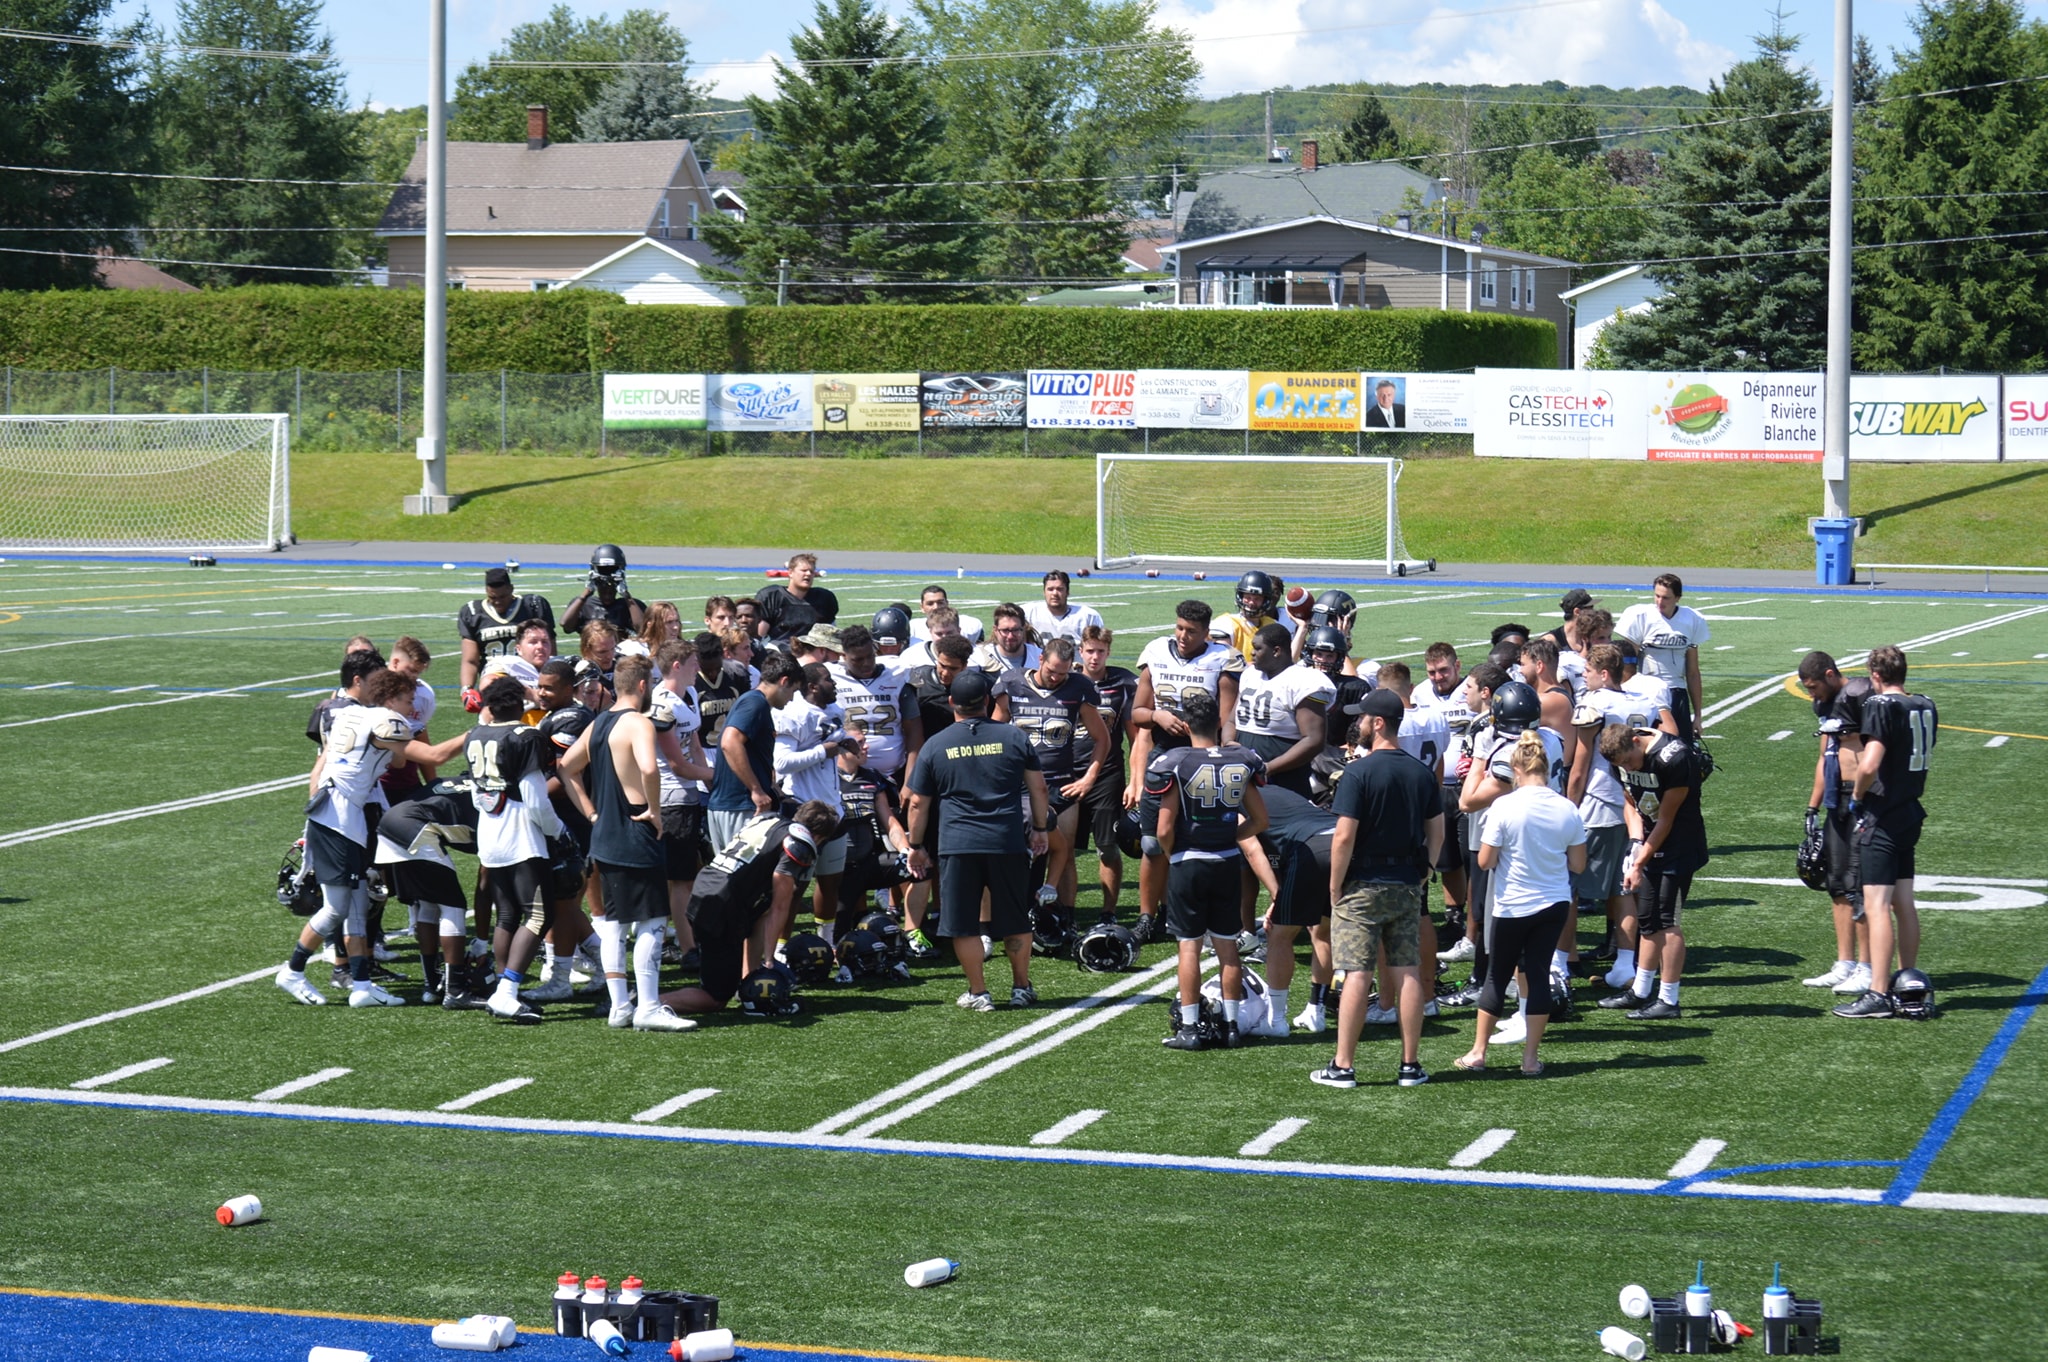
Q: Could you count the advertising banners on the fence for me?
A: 12